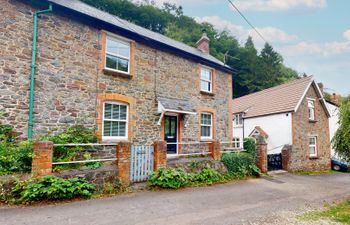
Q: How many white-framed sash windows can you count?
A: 6